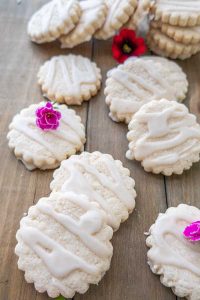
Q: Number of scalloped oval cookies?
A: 14